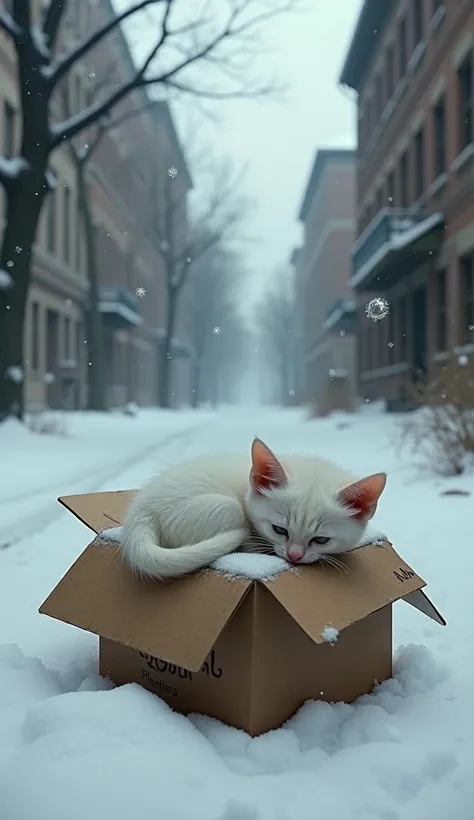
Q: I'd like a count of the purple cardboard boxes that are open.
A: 0